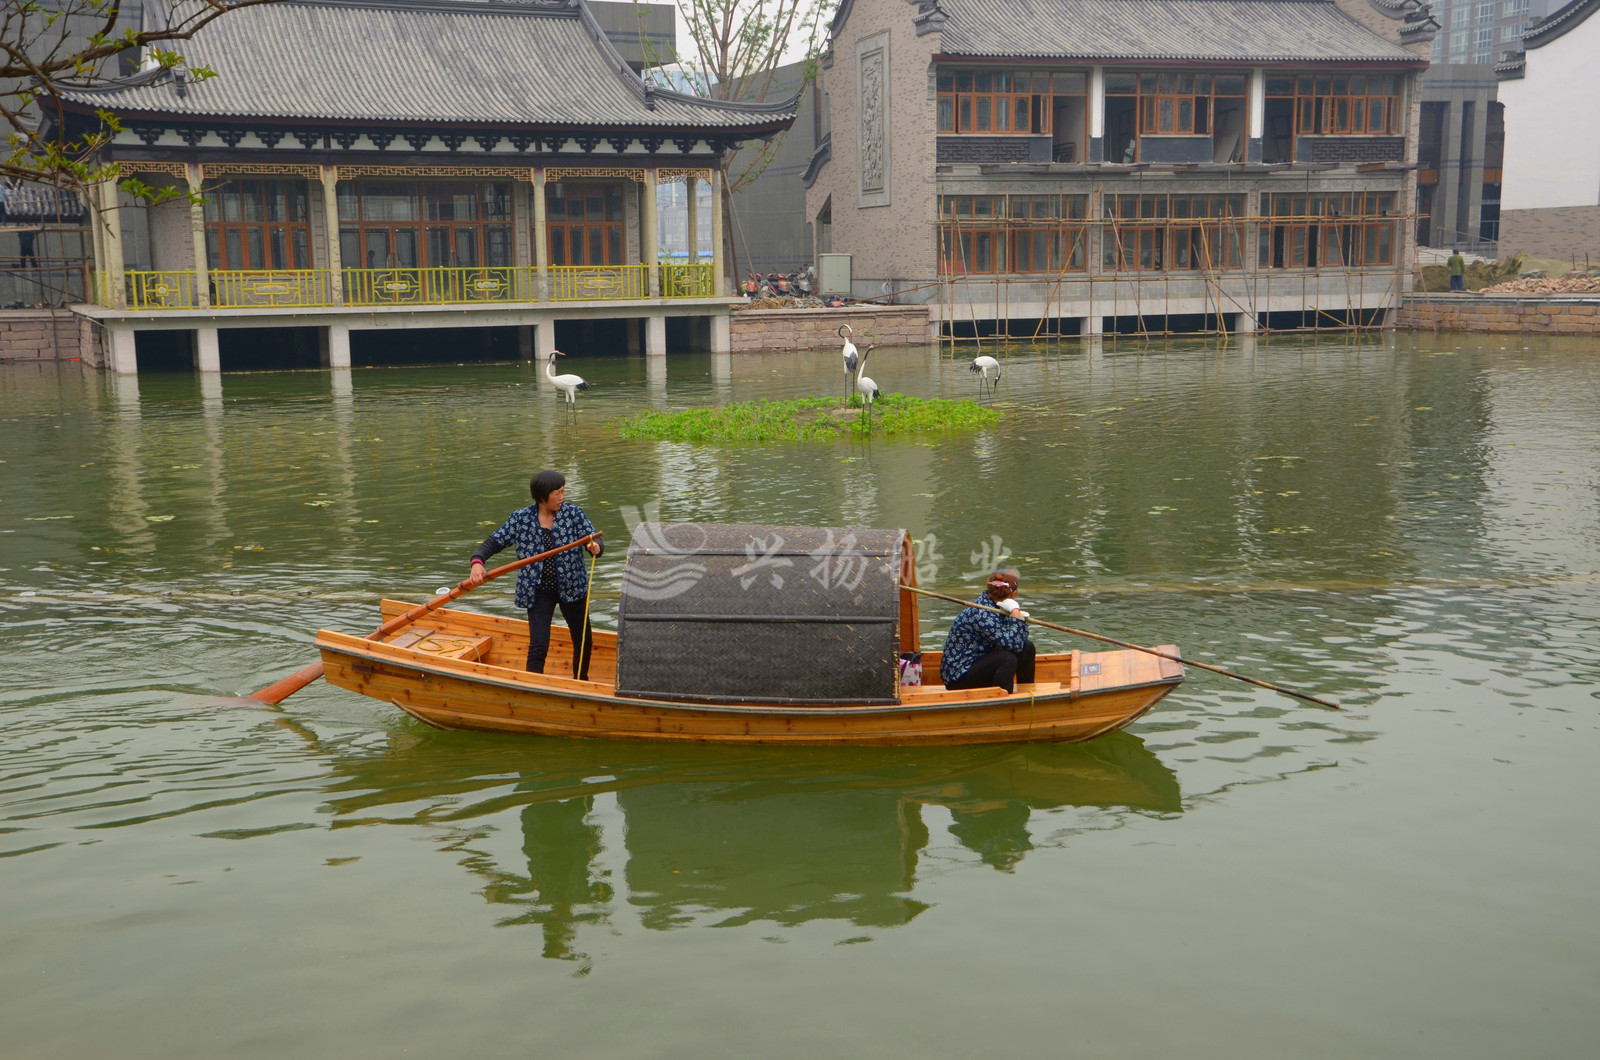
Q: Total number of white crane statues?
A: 4